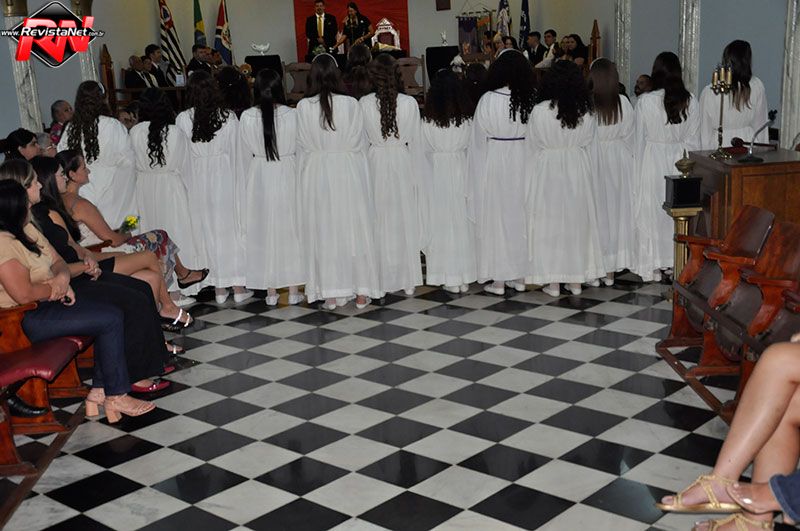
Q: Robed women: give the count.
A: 12